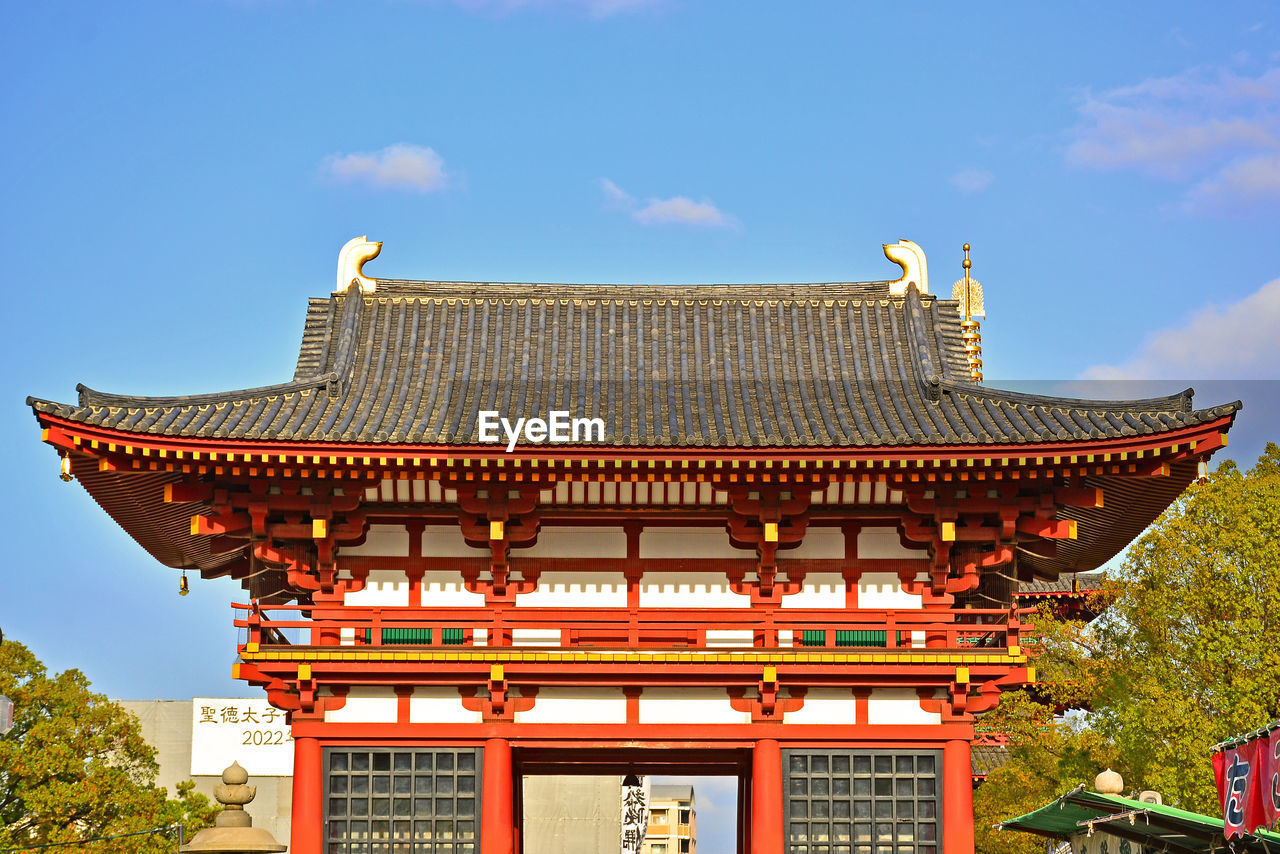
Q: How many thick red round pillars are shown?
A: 4